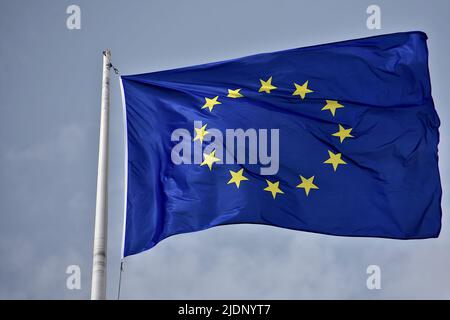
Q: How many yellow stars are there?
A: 12